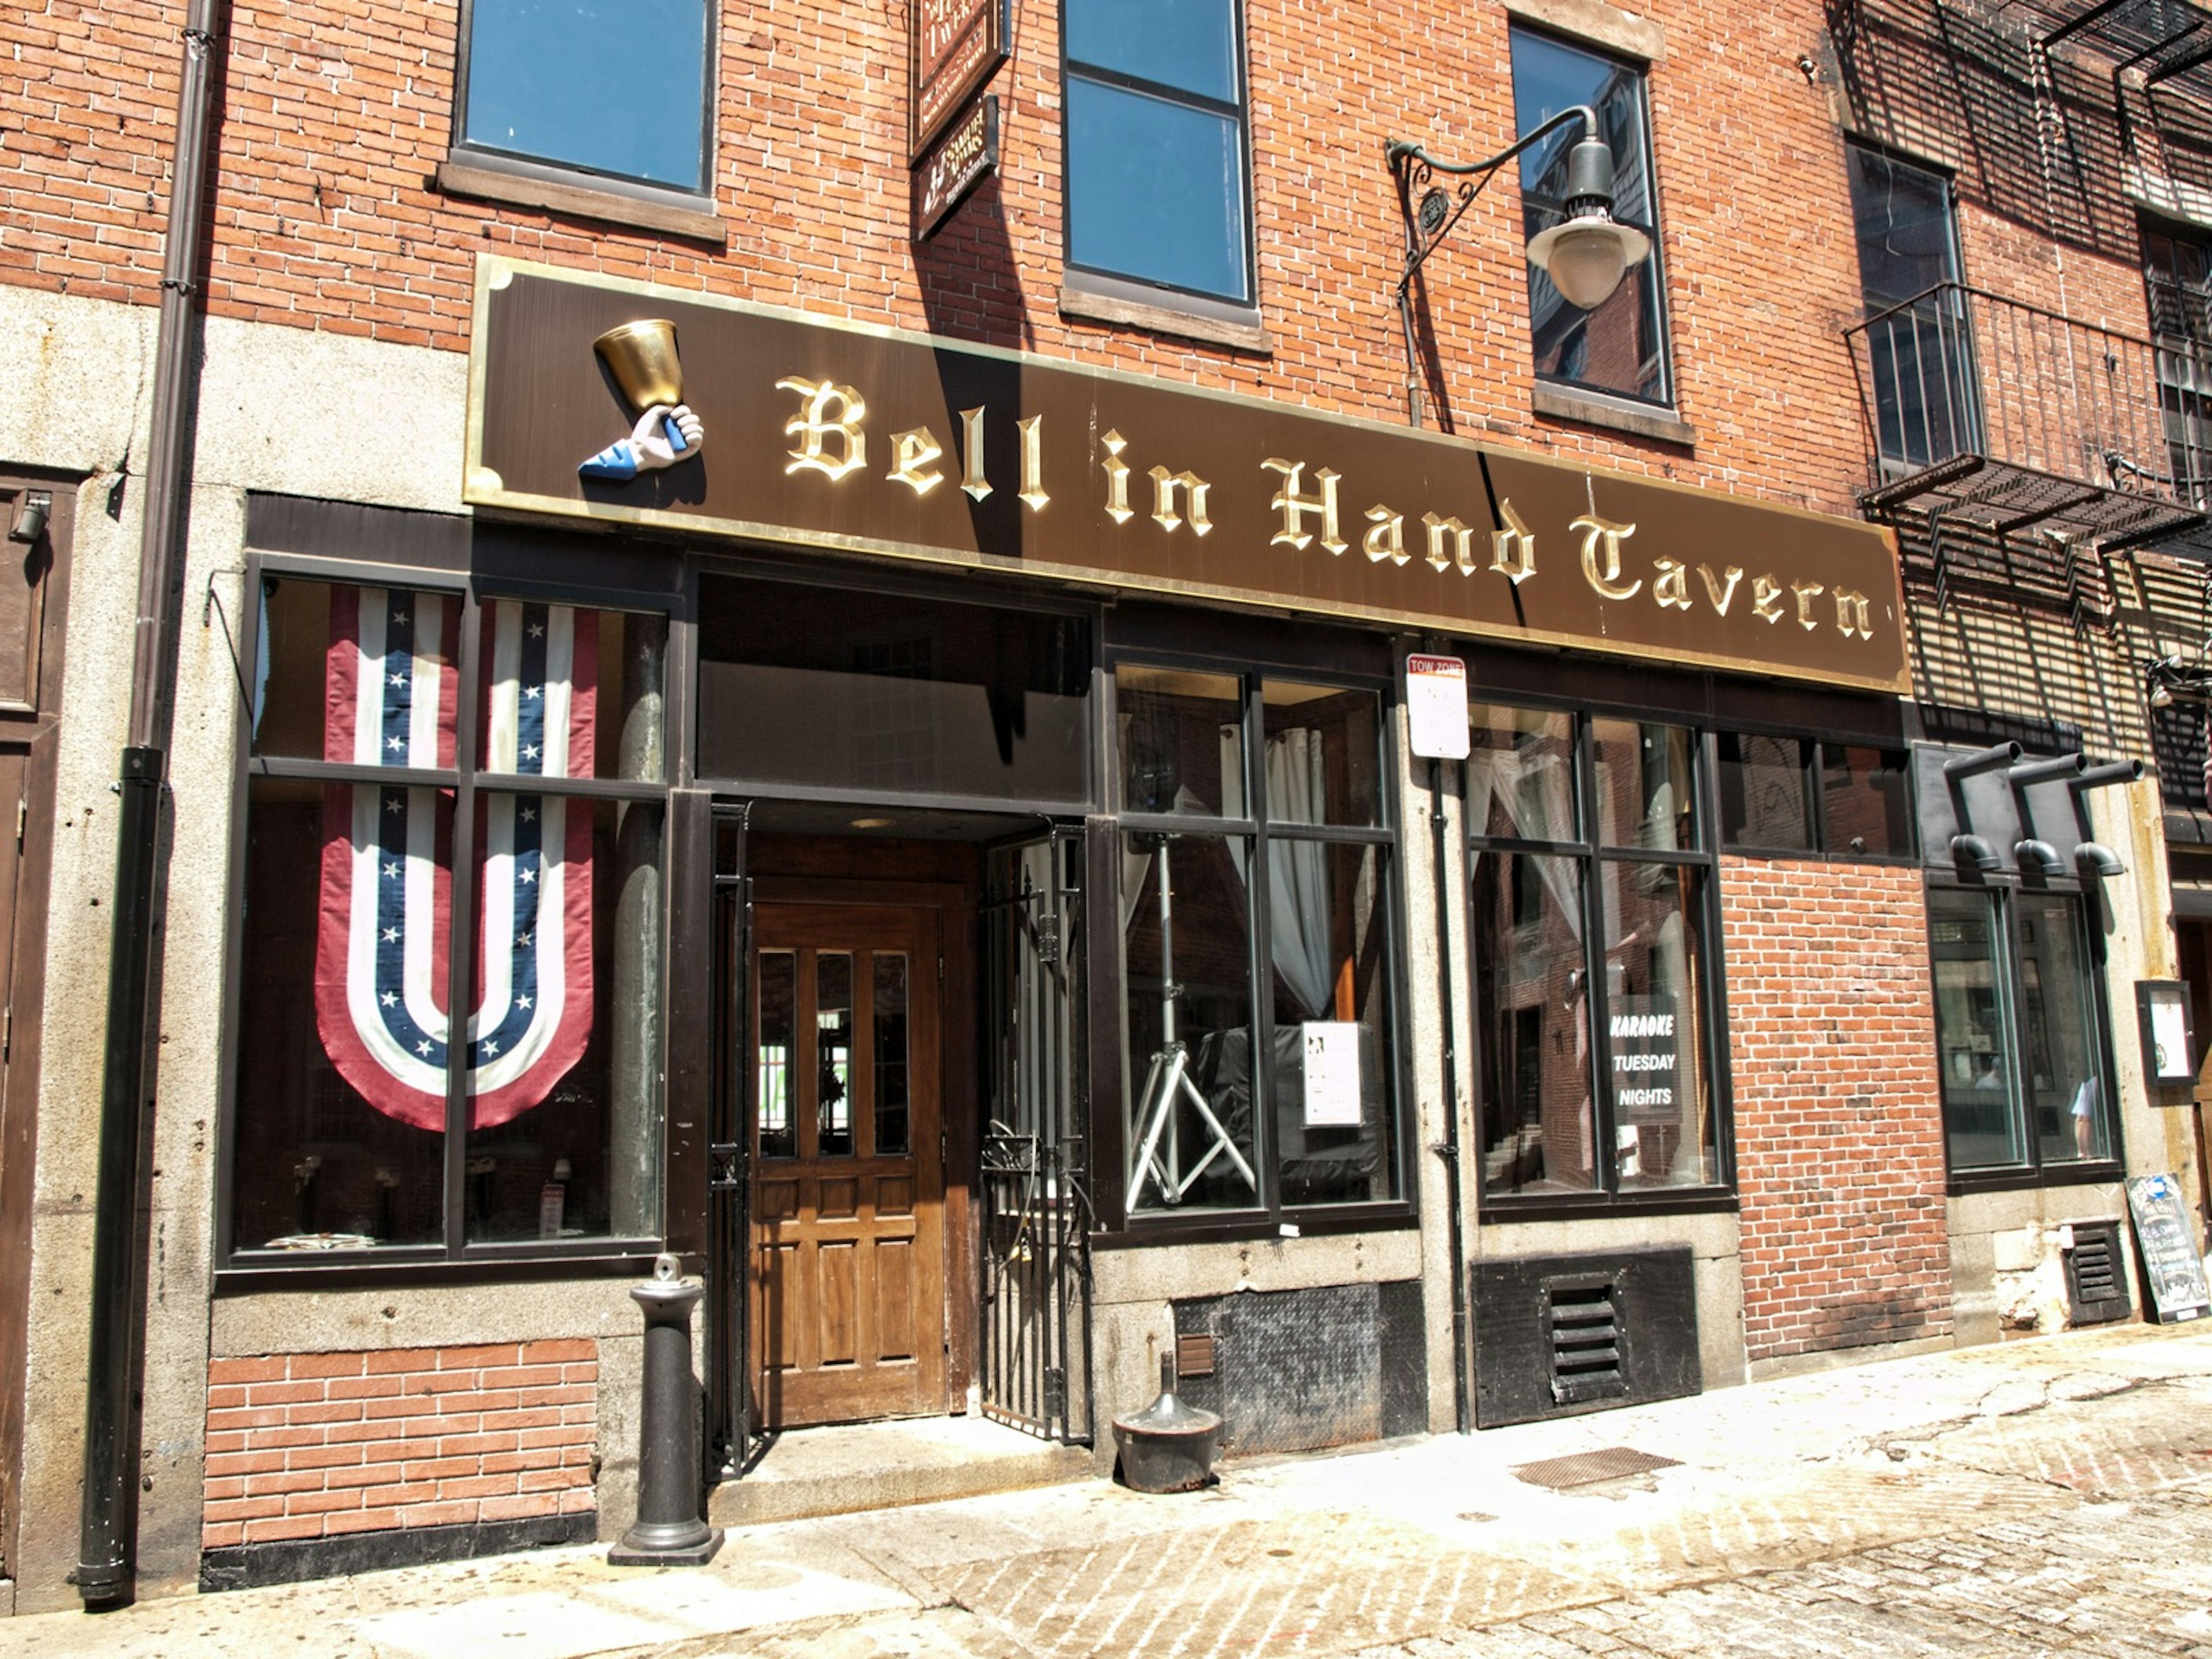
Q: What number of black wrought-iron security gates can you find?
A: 2